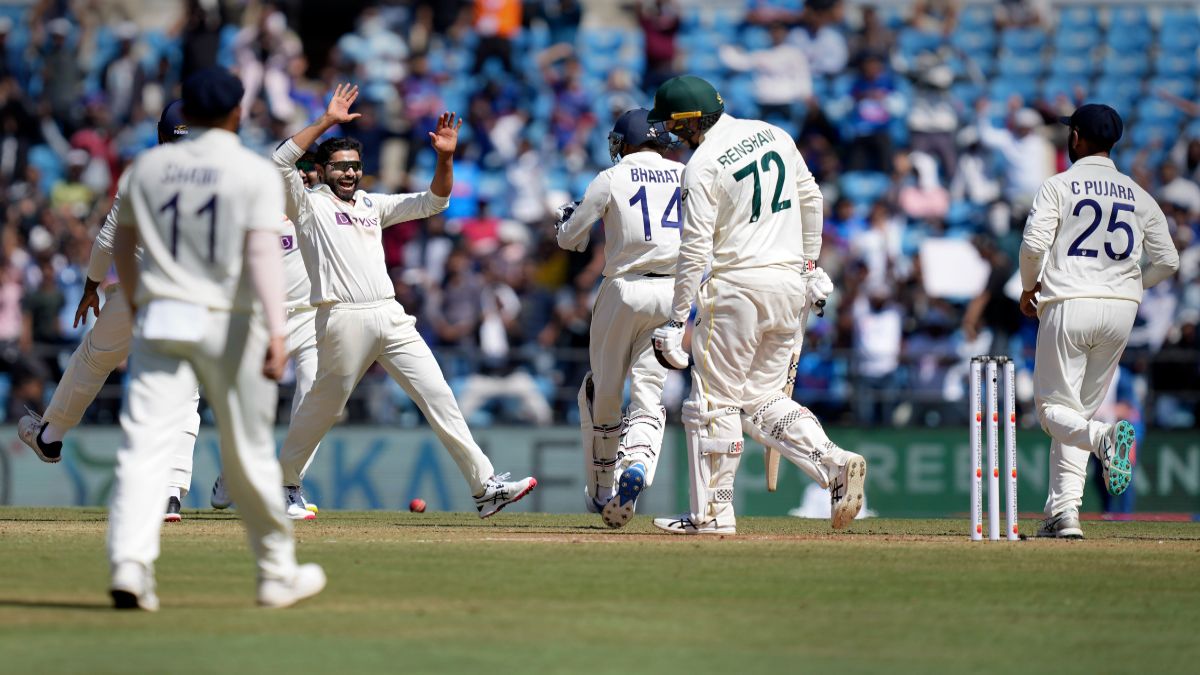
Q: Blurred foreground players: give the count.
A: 1